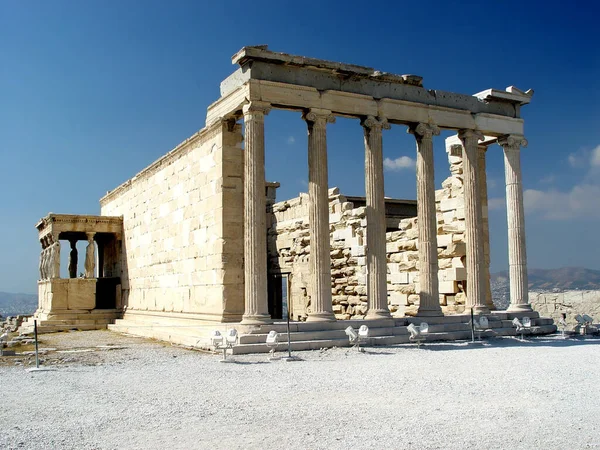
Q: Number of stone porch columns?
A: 6